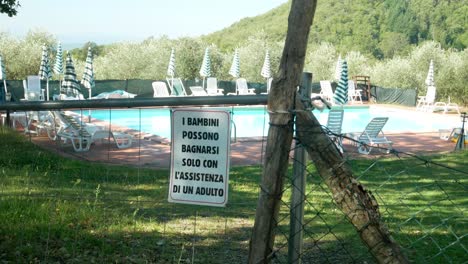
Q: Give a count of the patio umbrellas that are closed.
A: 12